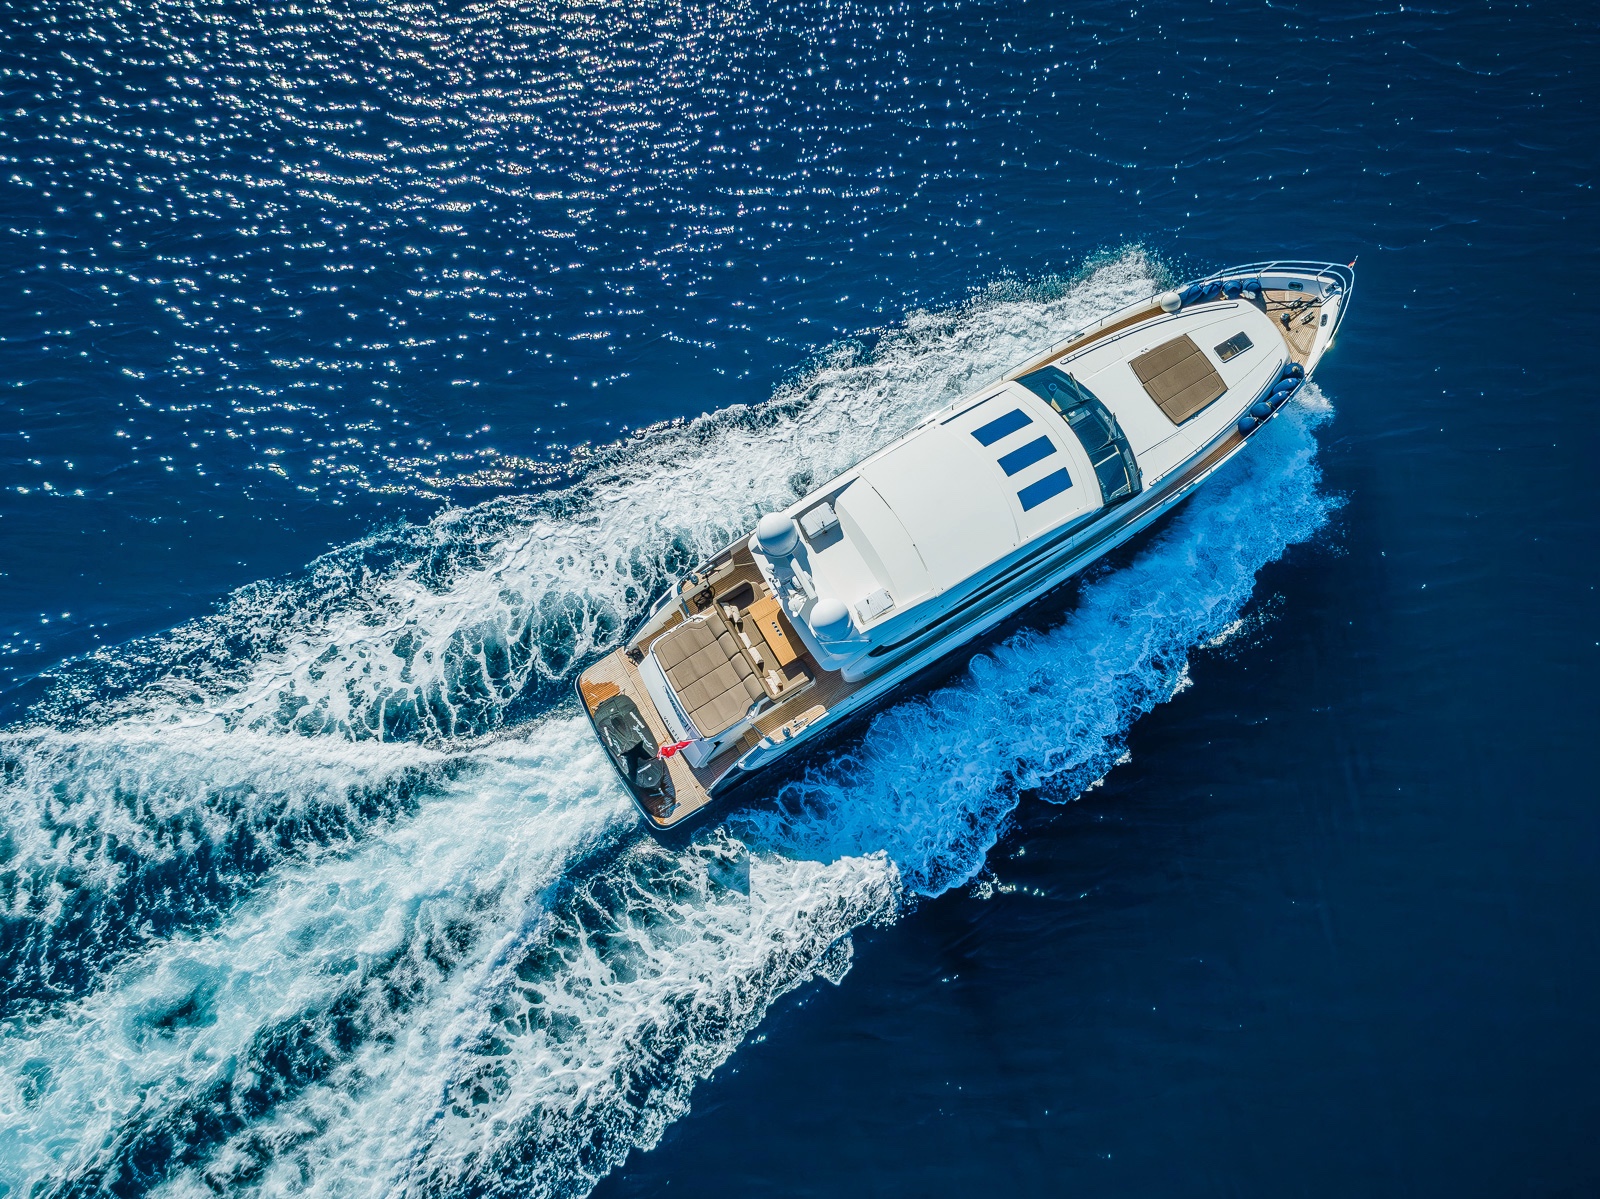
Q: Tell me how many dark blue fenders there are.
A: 9